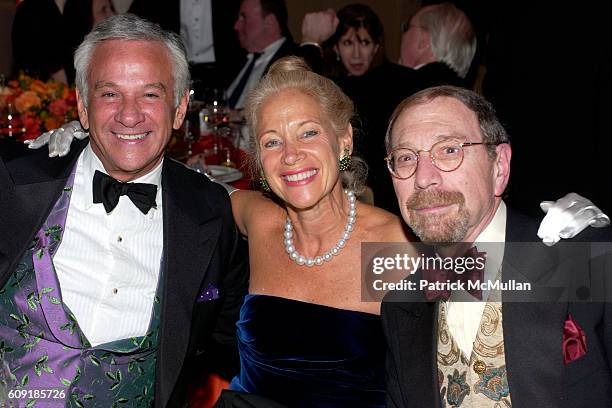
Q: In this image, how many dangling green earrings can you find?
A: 2